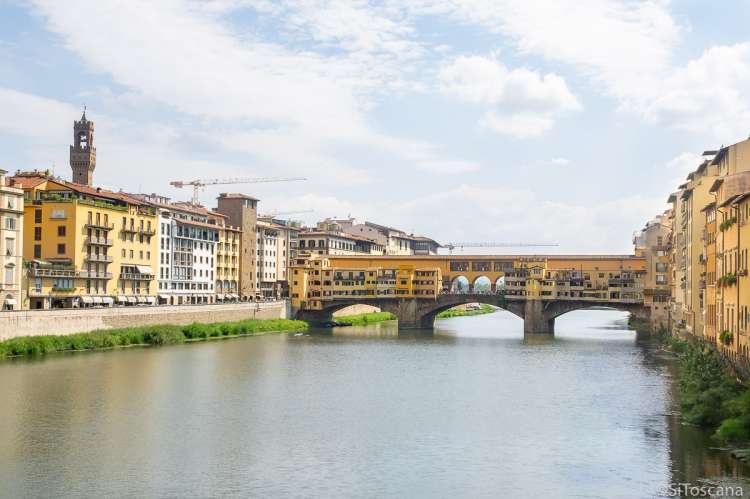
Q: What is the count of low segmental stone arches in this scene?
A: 3